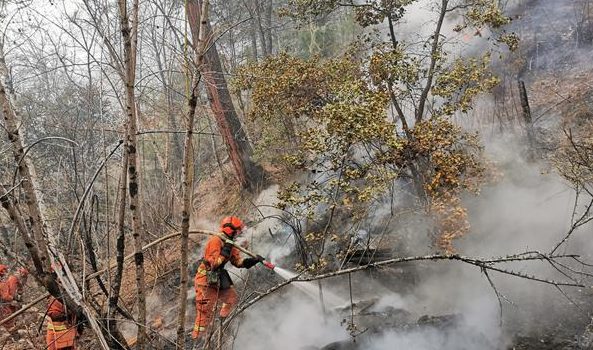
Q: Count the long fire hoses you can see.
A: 1